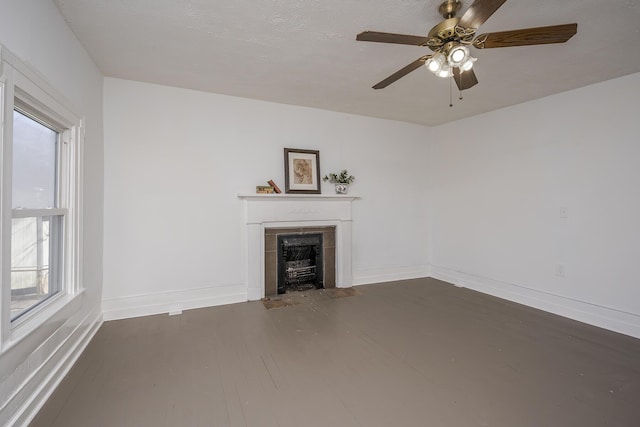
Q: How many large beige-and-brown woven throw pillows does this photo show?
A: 0